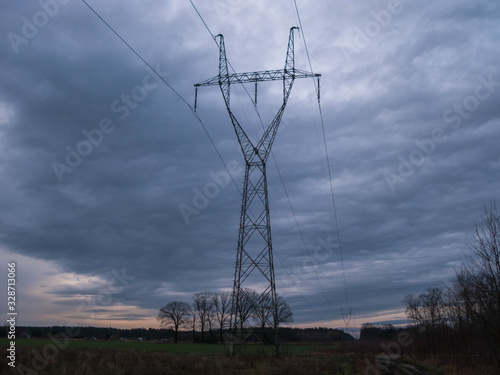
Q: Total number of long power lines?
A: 3